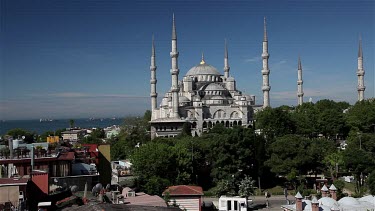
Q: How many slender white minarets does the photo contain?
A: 6